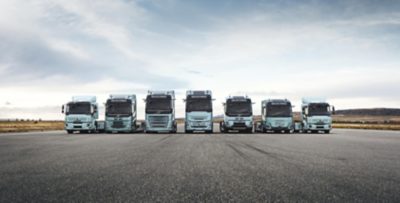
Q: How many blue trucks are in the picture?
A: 7